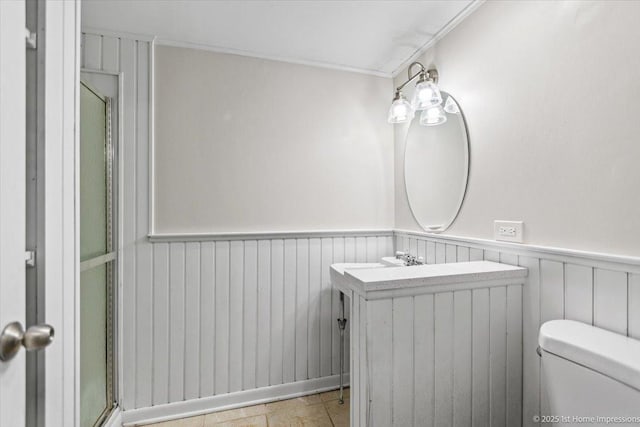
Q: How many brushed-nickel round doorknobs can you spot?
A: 1